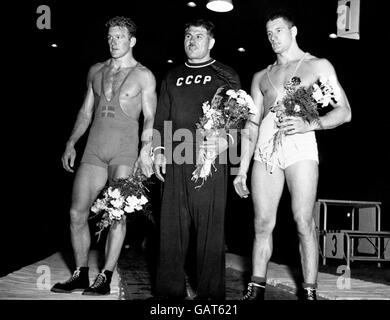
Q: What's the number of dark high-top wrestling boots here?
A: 4